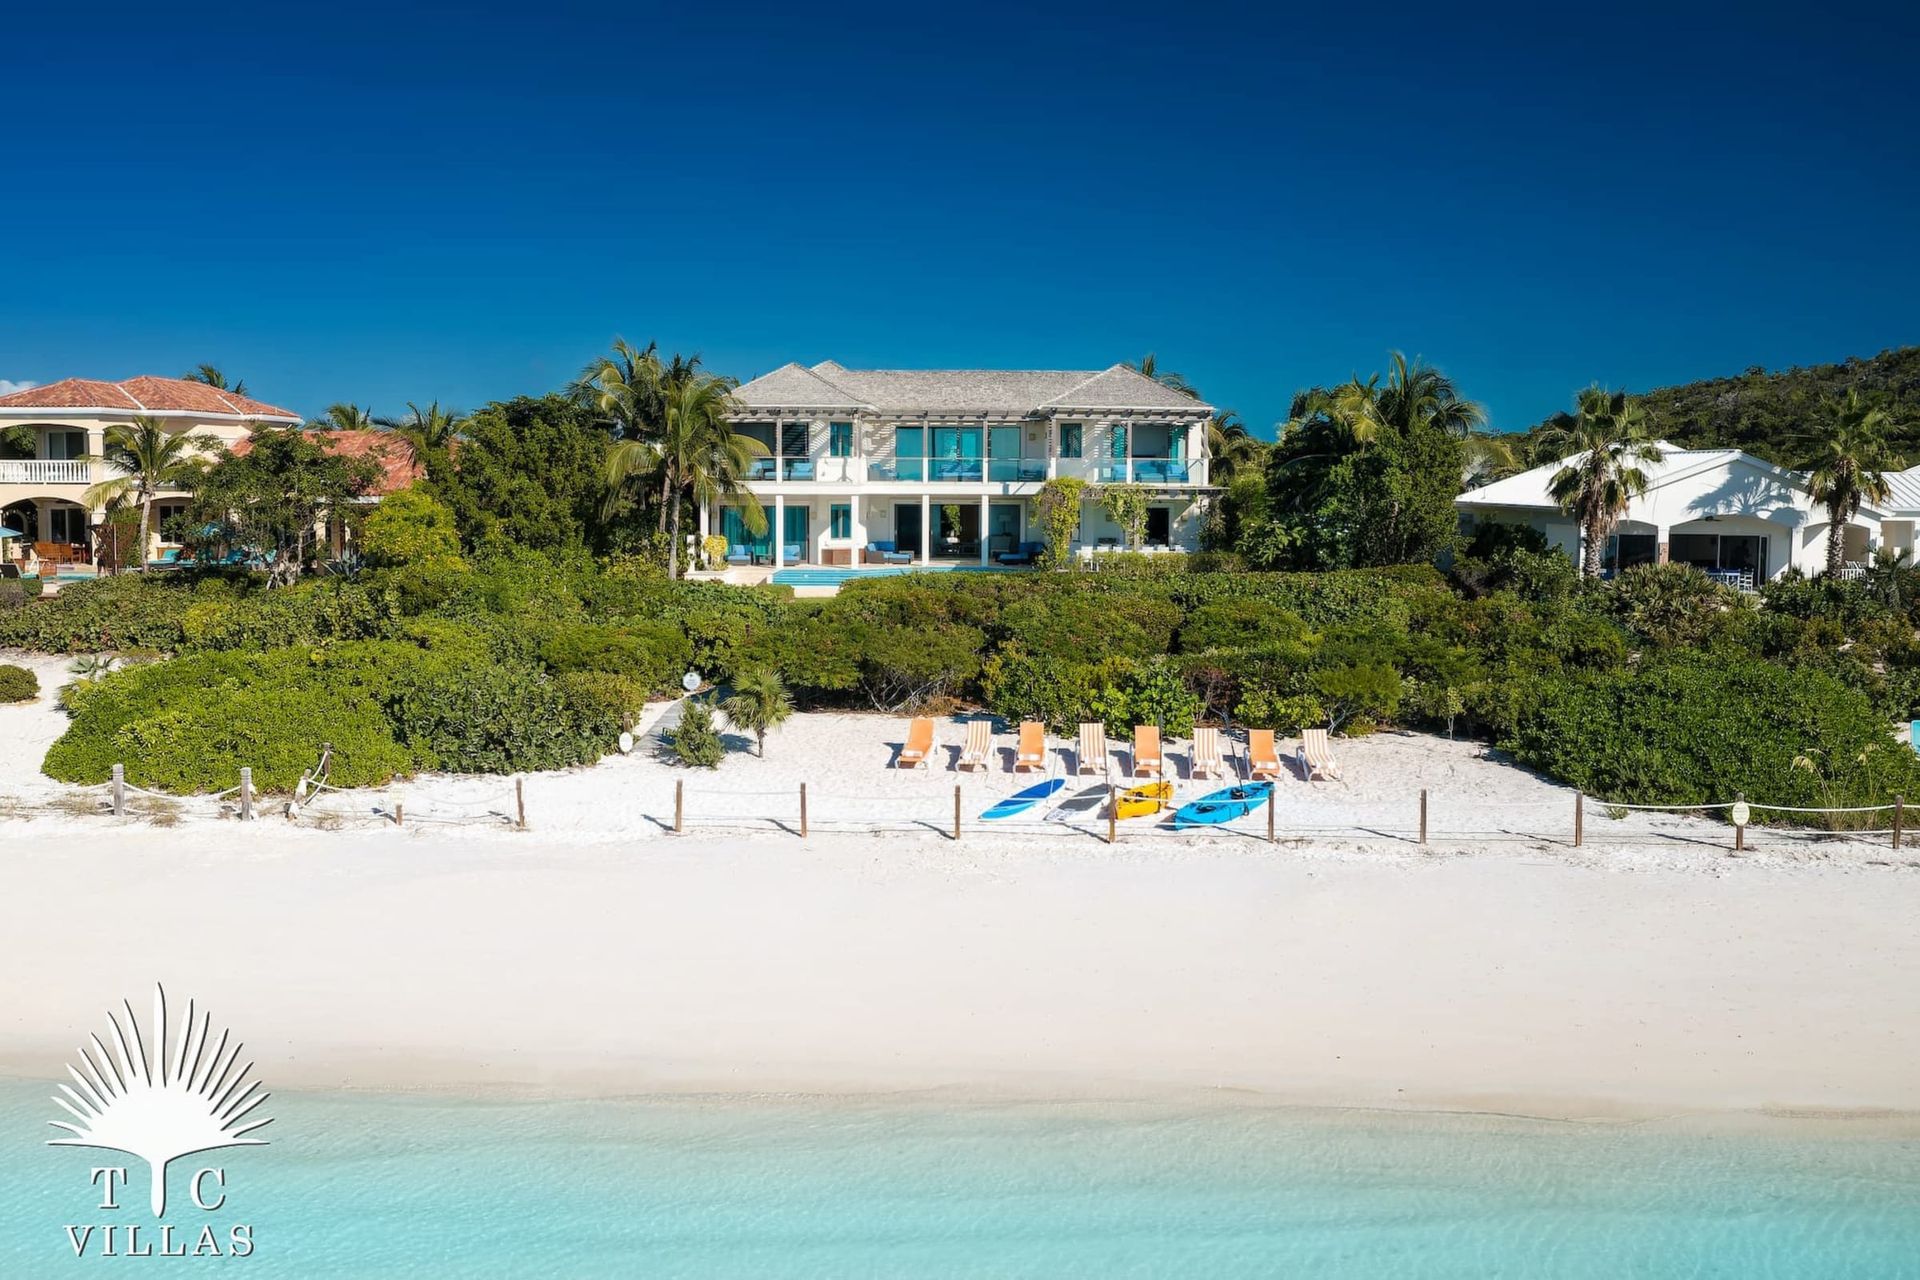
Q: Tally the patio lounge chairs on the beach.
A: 8